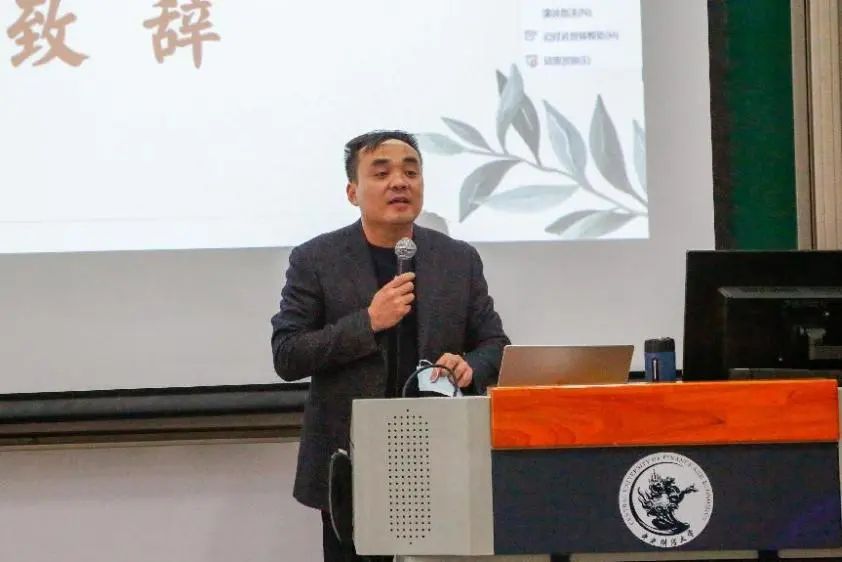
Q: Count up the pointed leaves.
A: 11